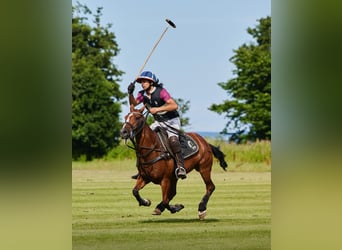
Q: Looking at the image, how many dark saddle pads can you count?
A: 1